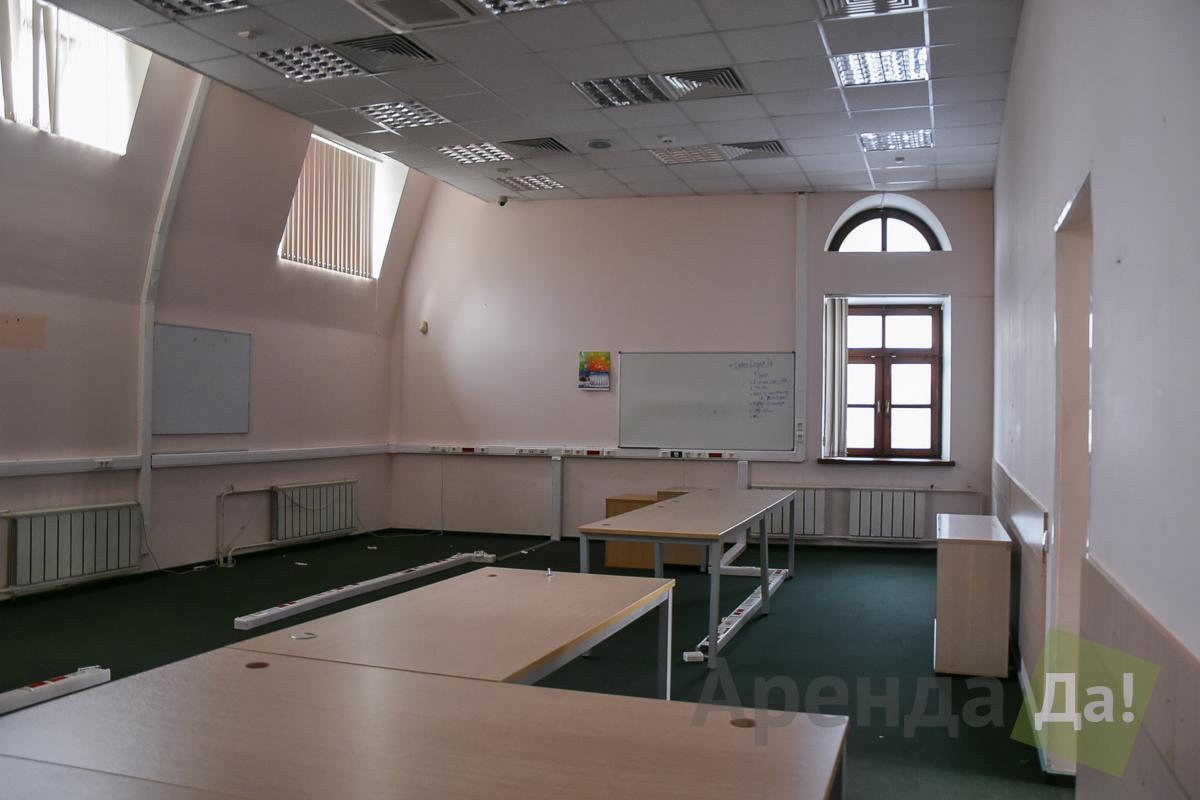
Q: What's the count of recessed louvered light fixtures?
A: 10